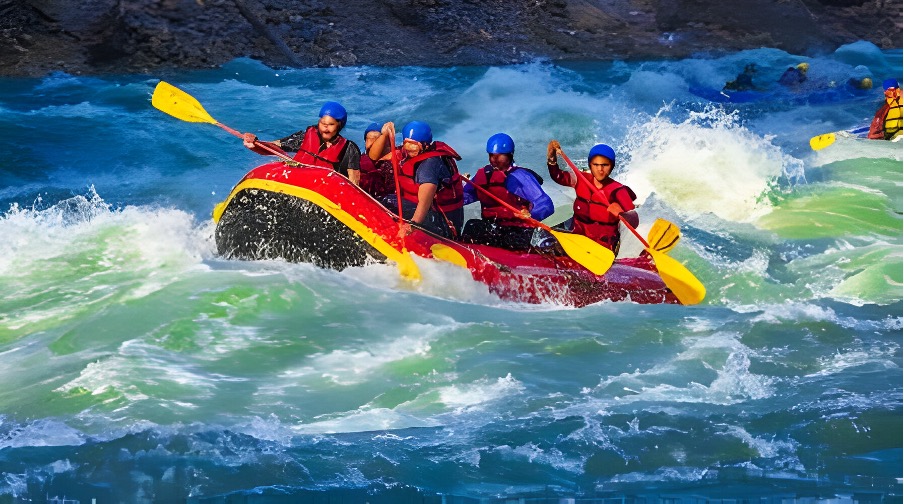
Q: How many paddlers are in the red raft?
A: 5